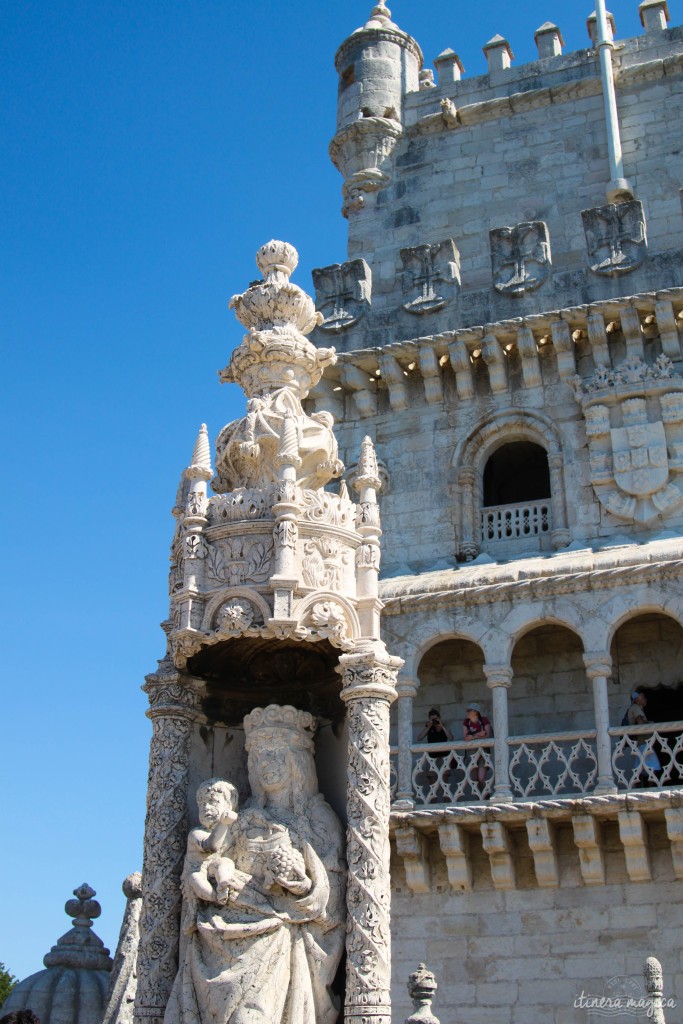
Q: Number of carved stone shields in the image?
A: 5